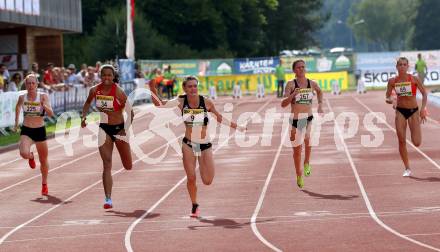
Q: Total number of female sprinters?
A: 5